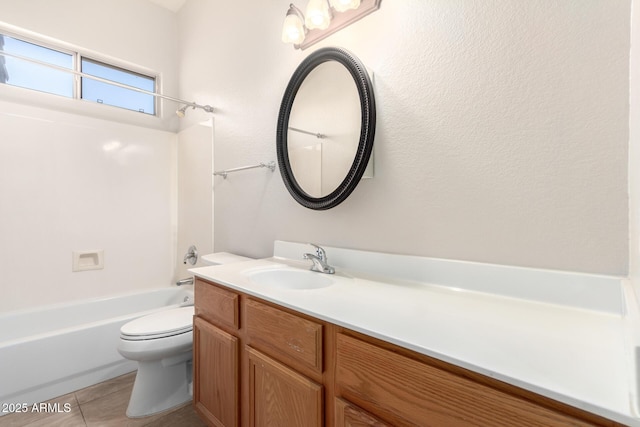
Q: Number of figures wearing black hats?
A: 0